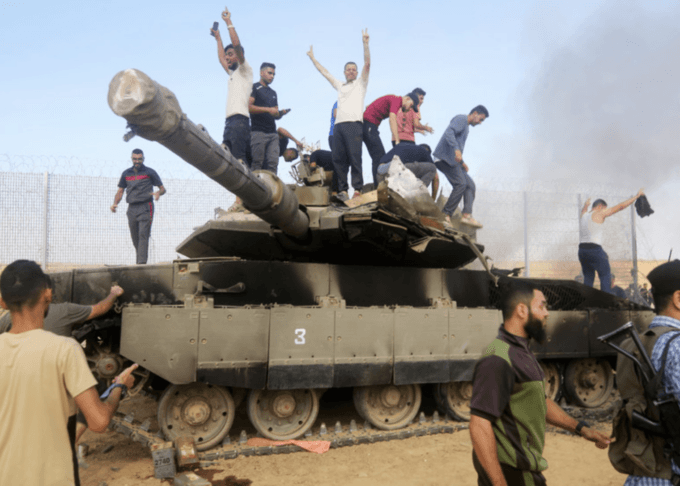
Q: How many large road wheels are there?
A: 6